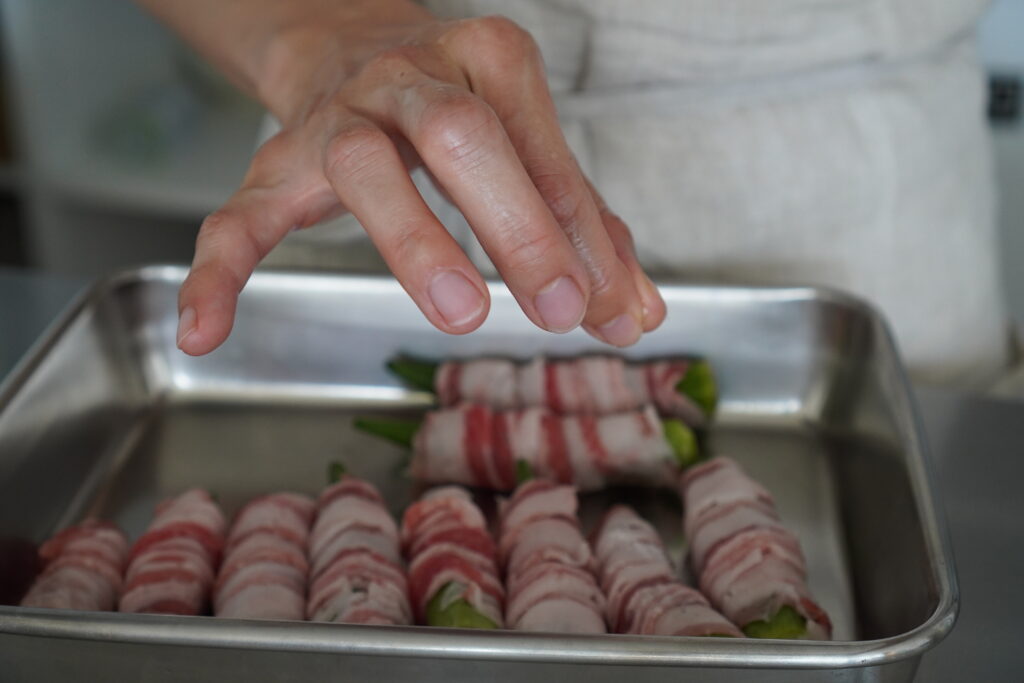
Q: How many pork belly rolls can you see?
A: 10